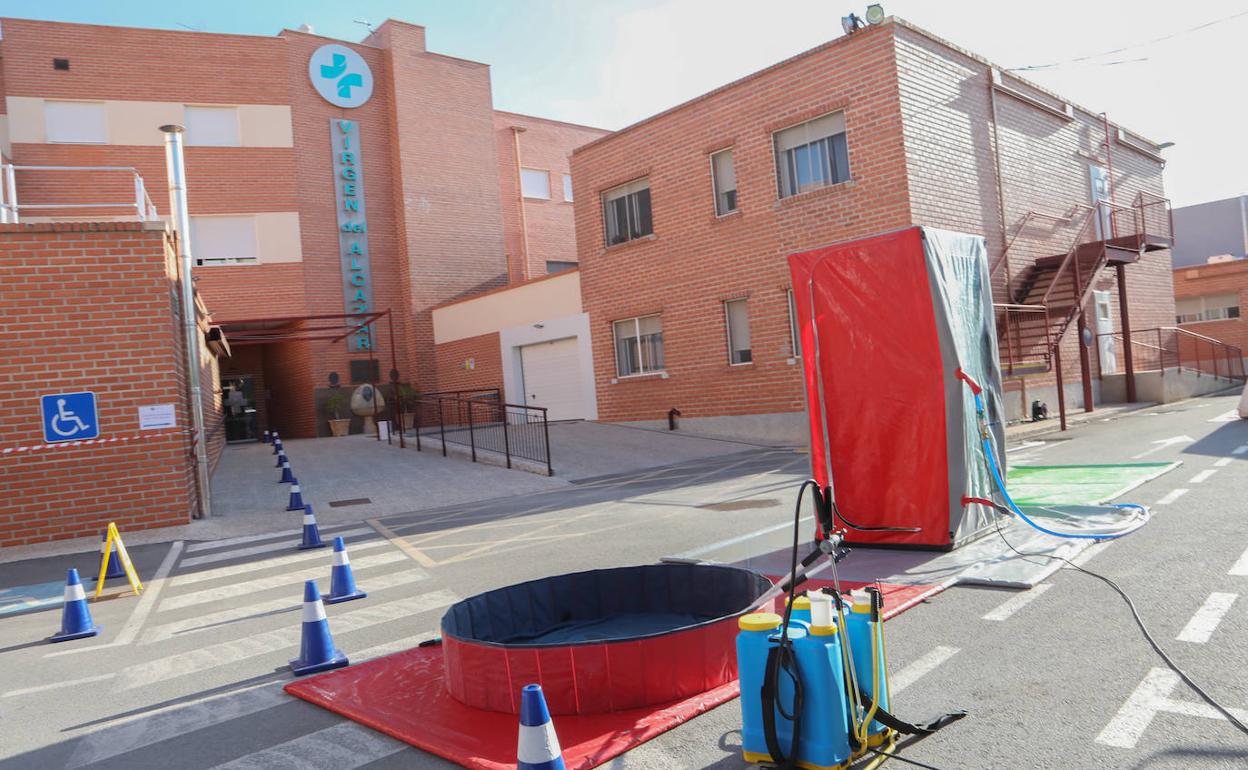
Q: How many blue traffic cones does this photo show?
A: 12